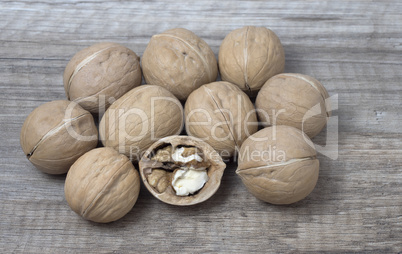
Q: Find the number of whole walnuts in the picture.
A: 9